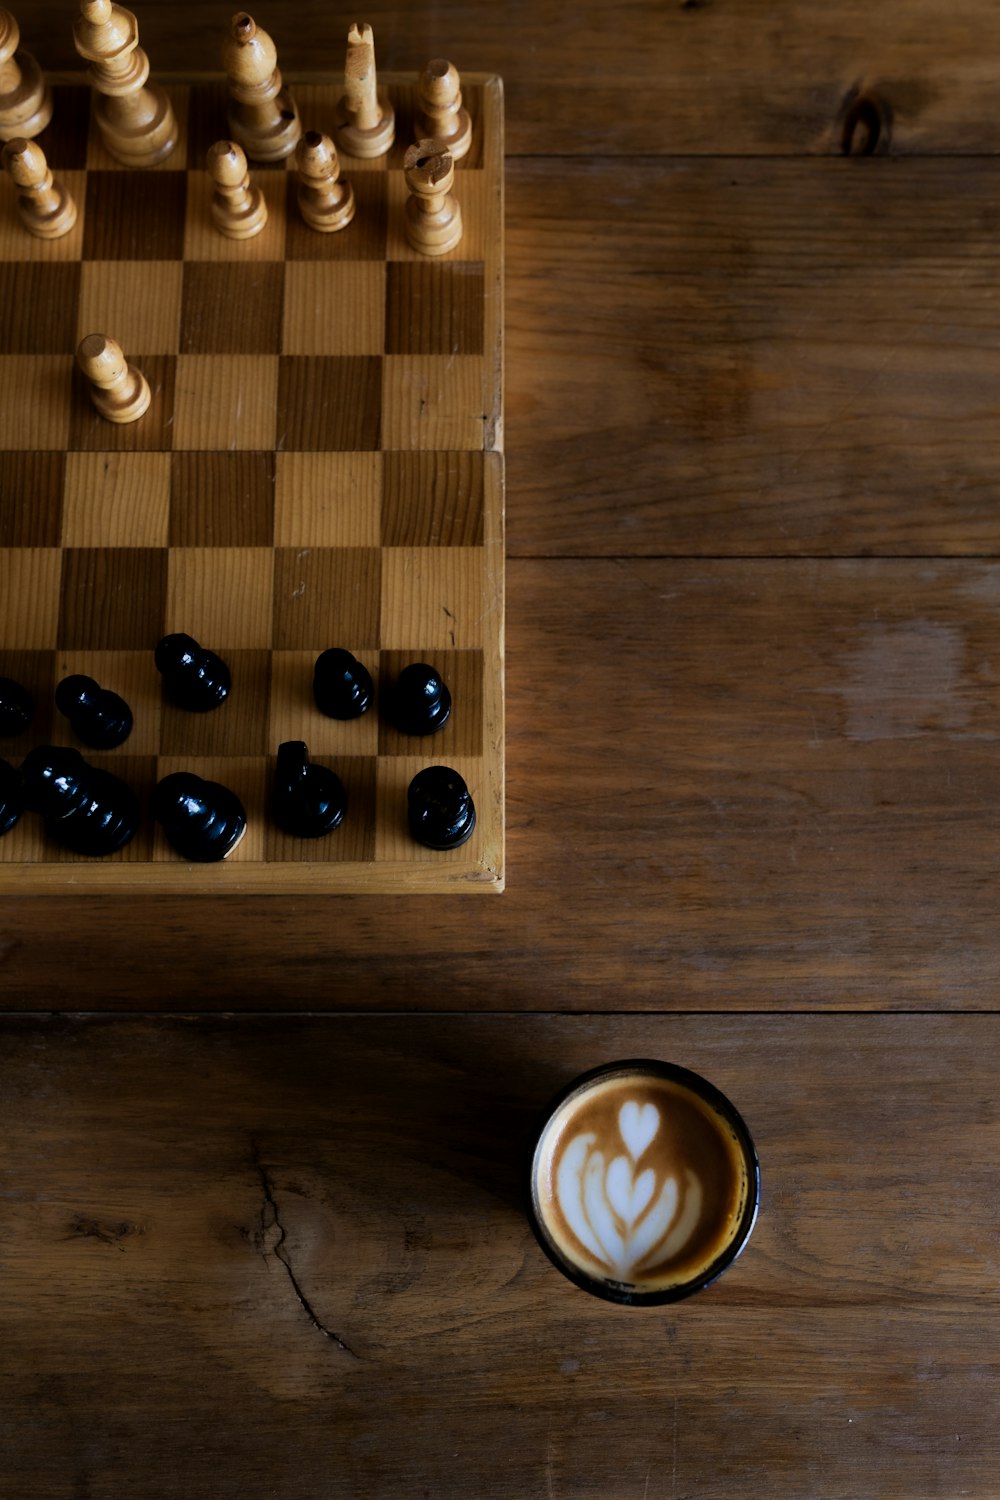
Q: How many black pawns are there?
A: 5